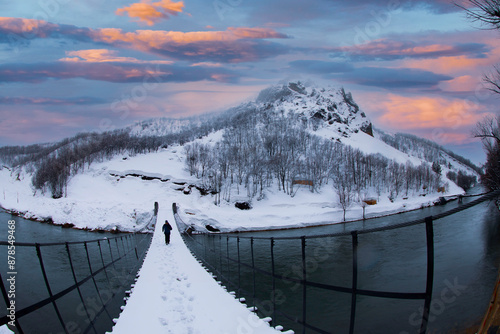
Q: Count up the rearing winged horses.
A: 0